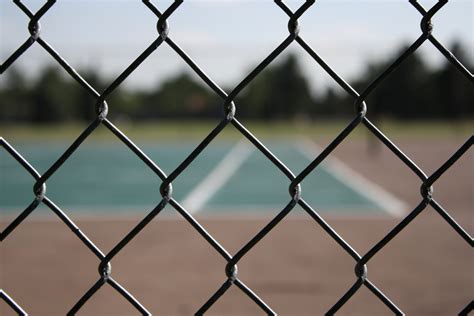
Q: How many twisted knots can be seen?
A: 14